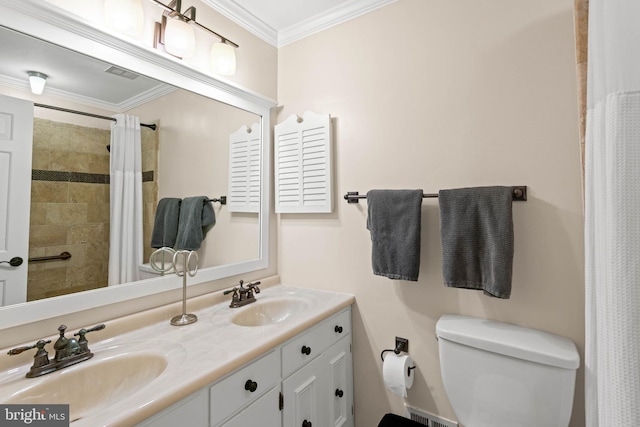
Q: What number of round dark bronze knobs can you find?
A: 5